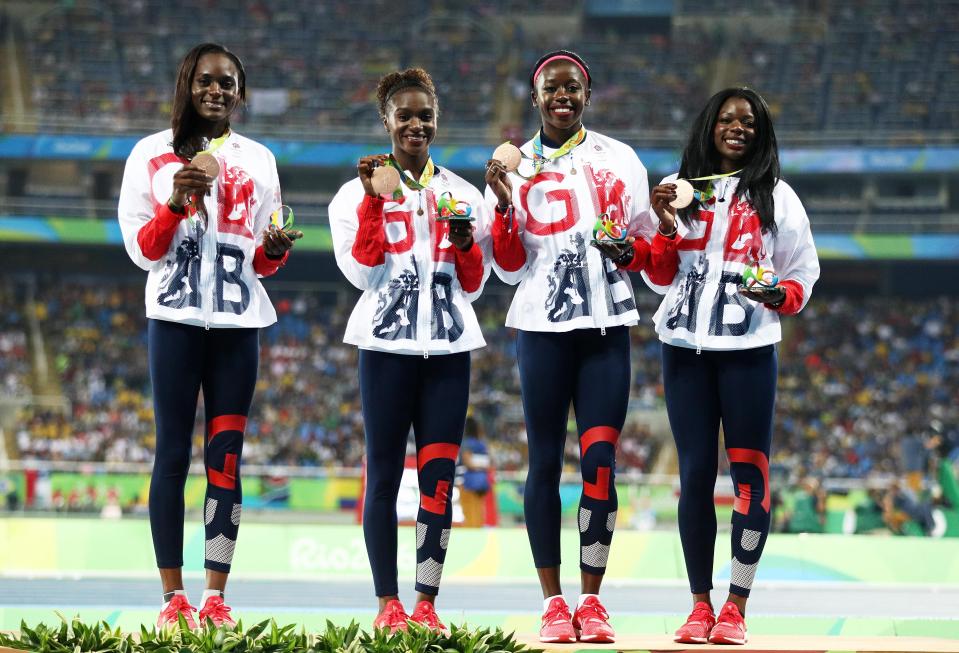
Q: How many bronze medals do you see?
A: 4